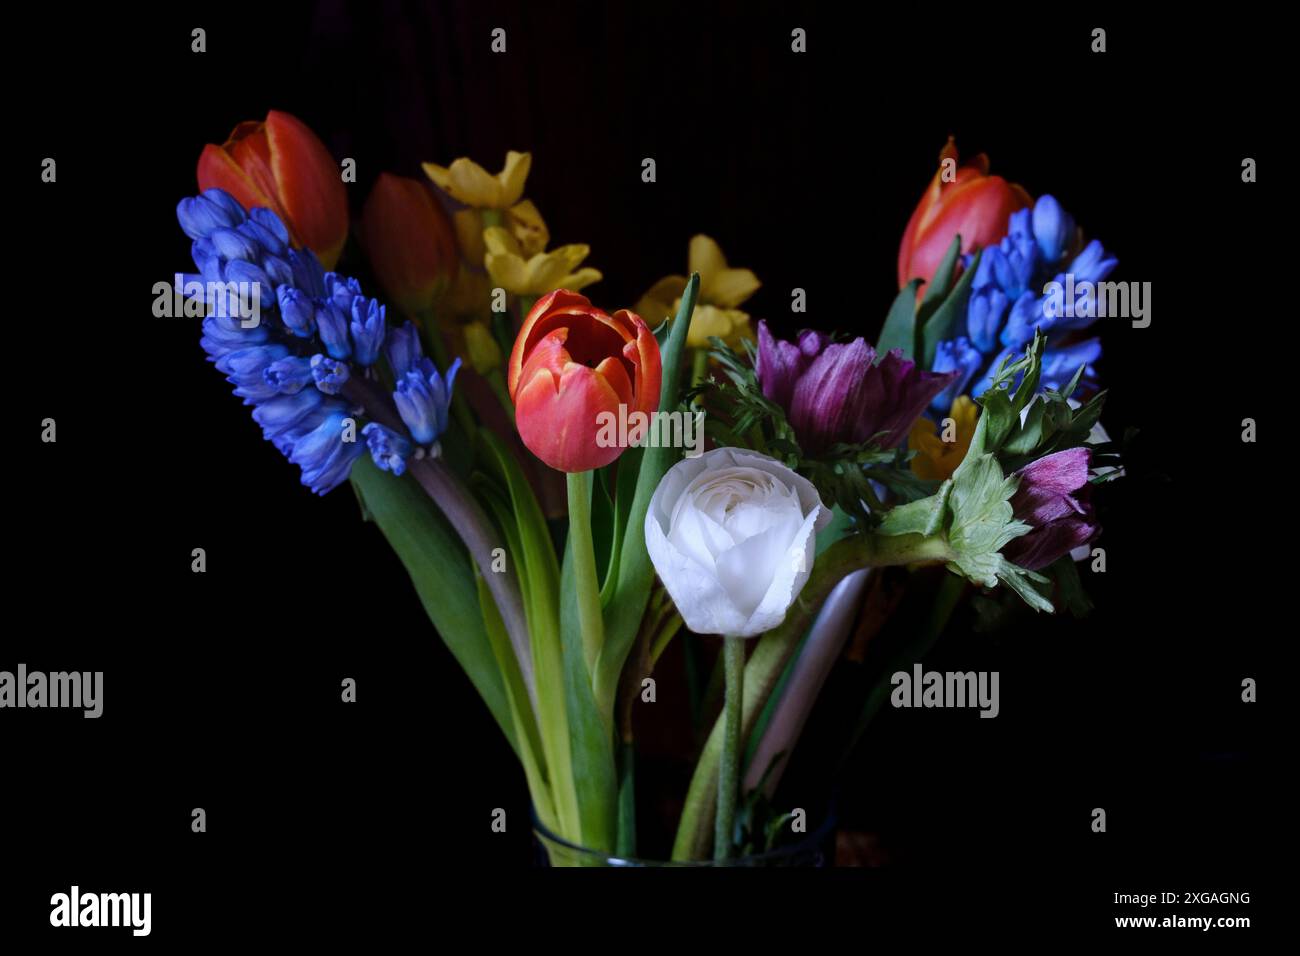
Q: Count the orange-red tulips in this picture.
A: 4